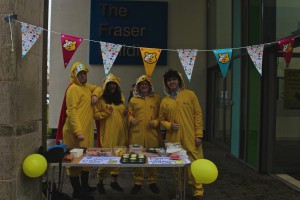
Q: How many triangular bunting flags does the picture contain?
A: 8